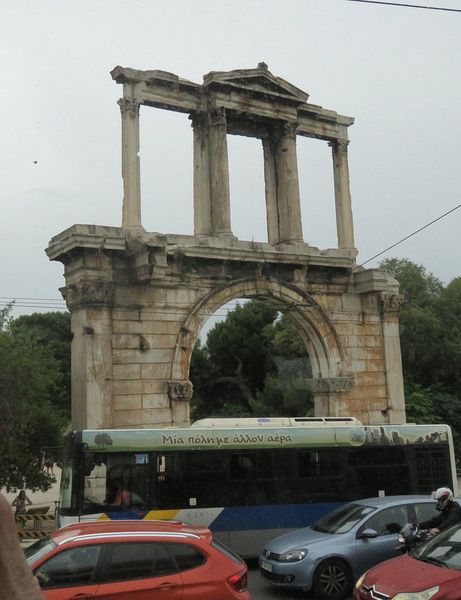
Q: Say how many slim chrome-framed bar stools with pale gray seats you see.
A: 0